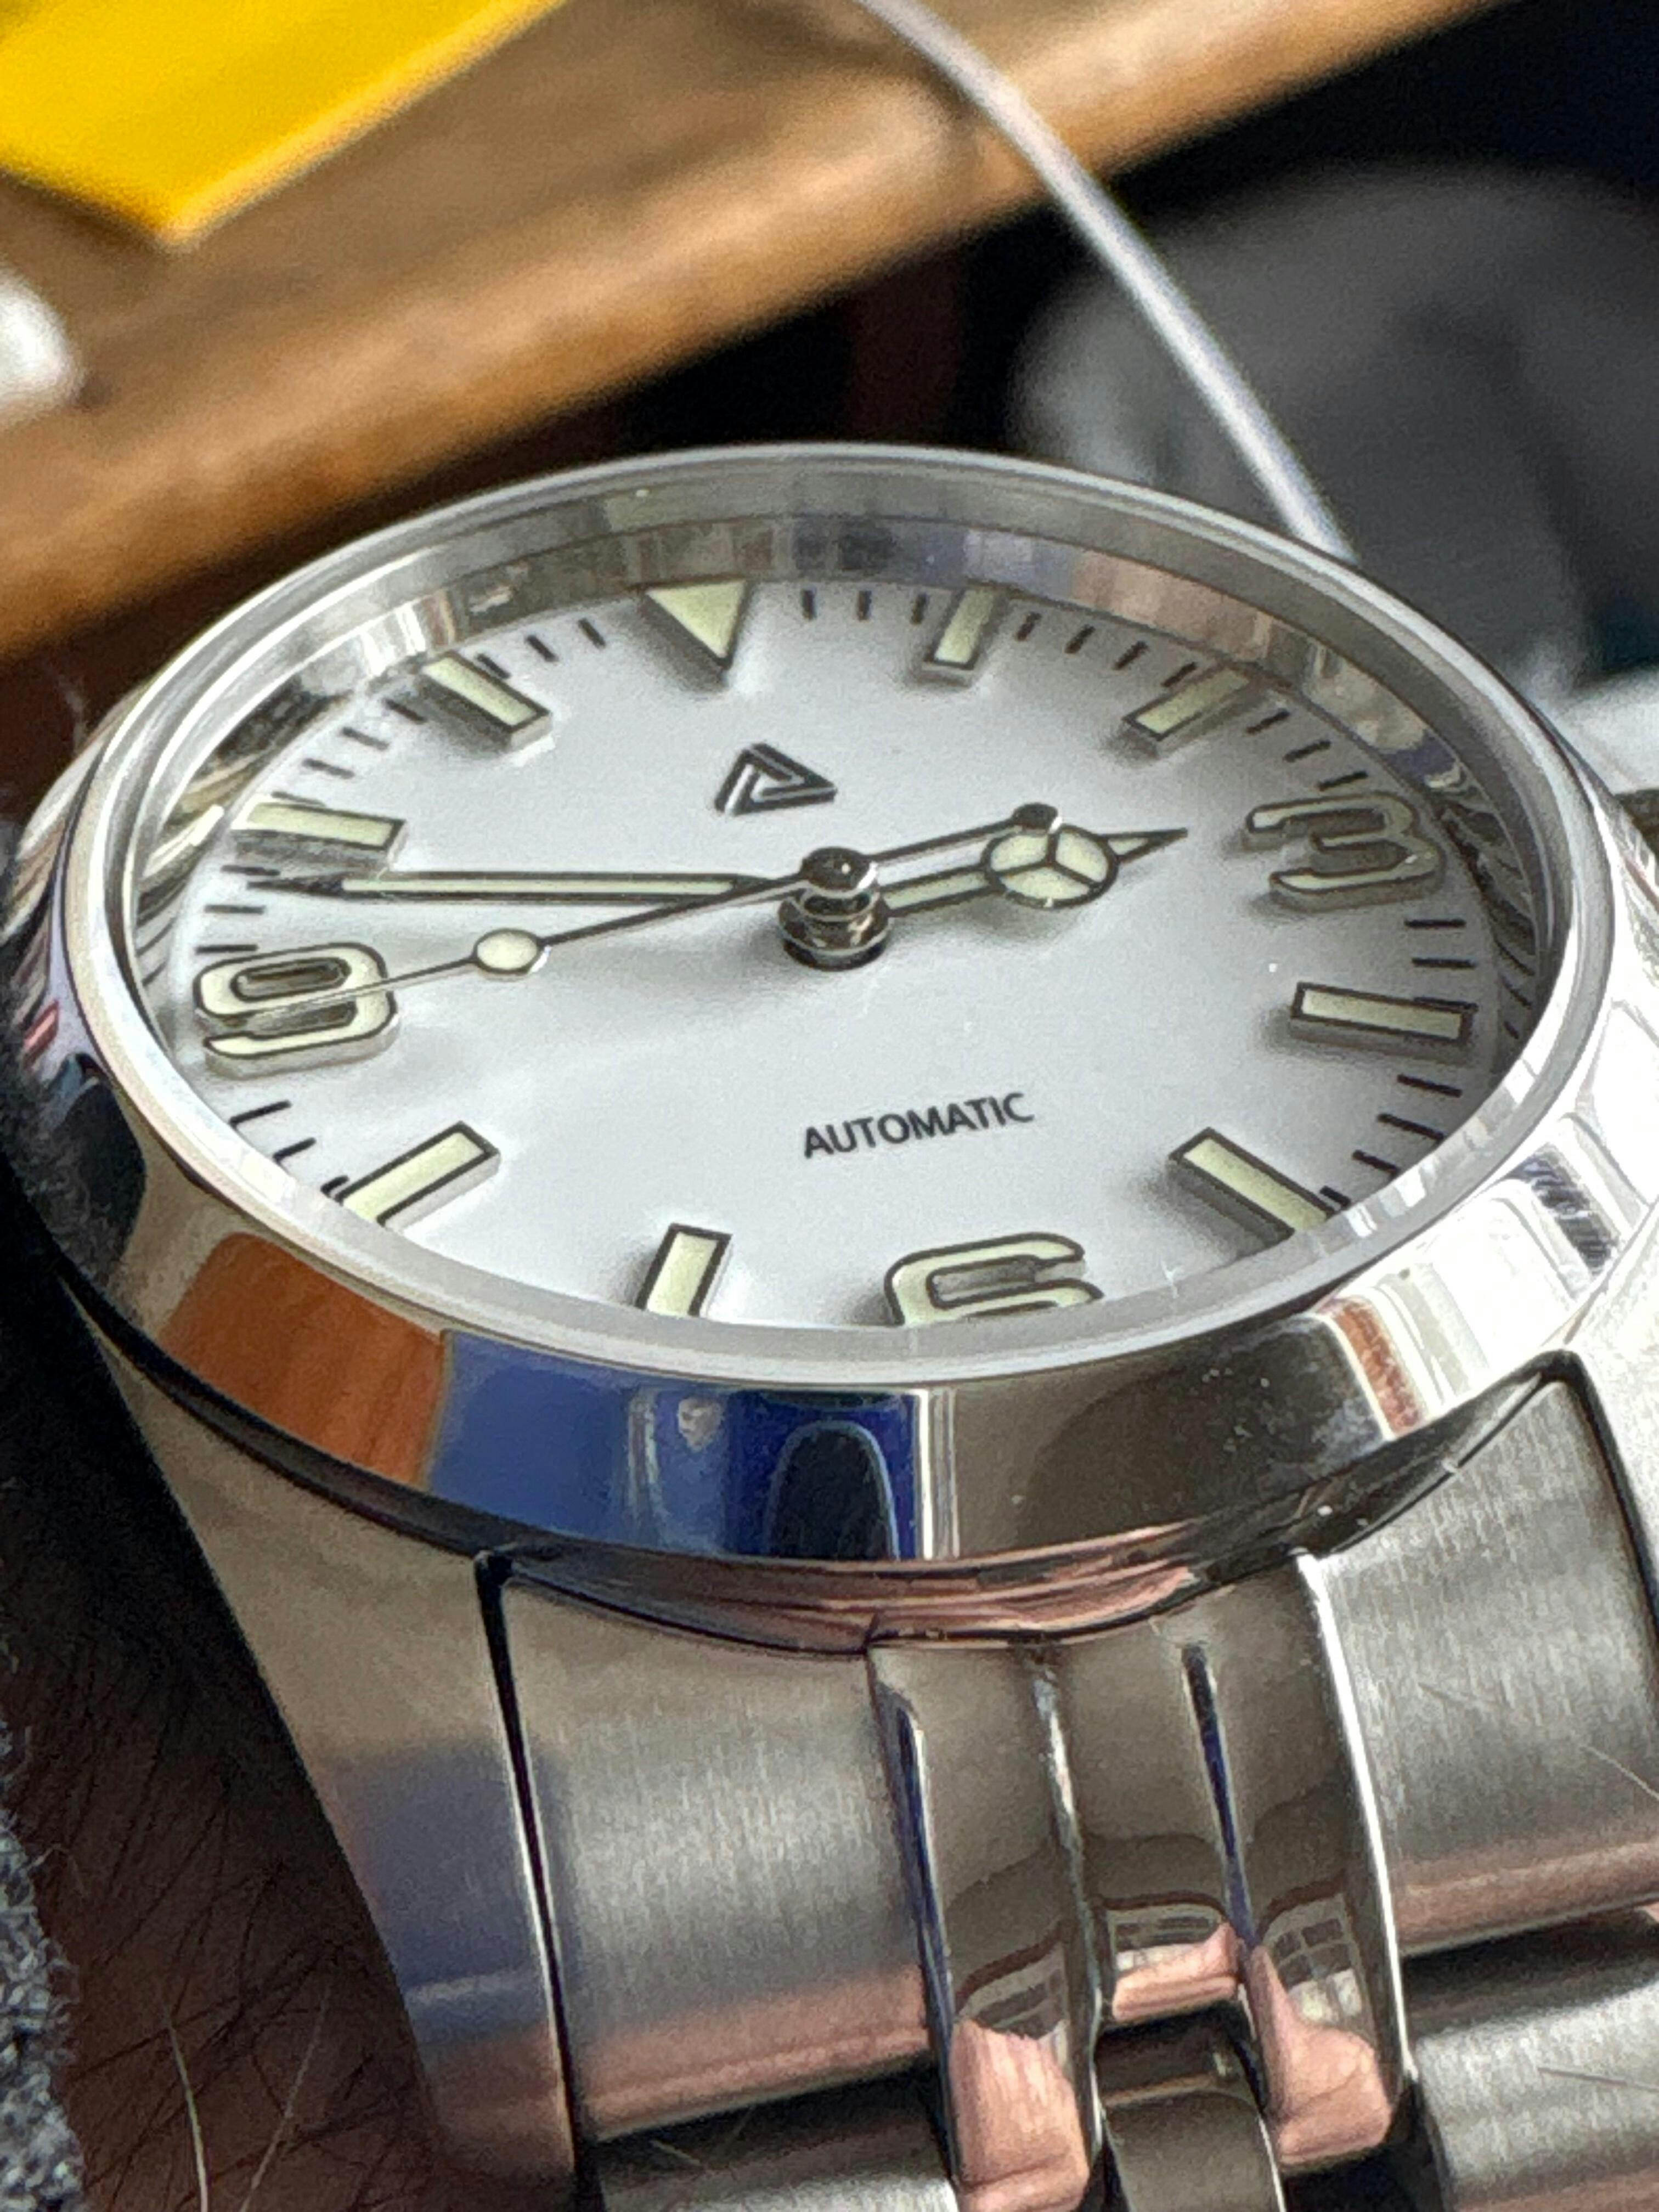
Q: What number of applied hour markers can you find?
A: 12